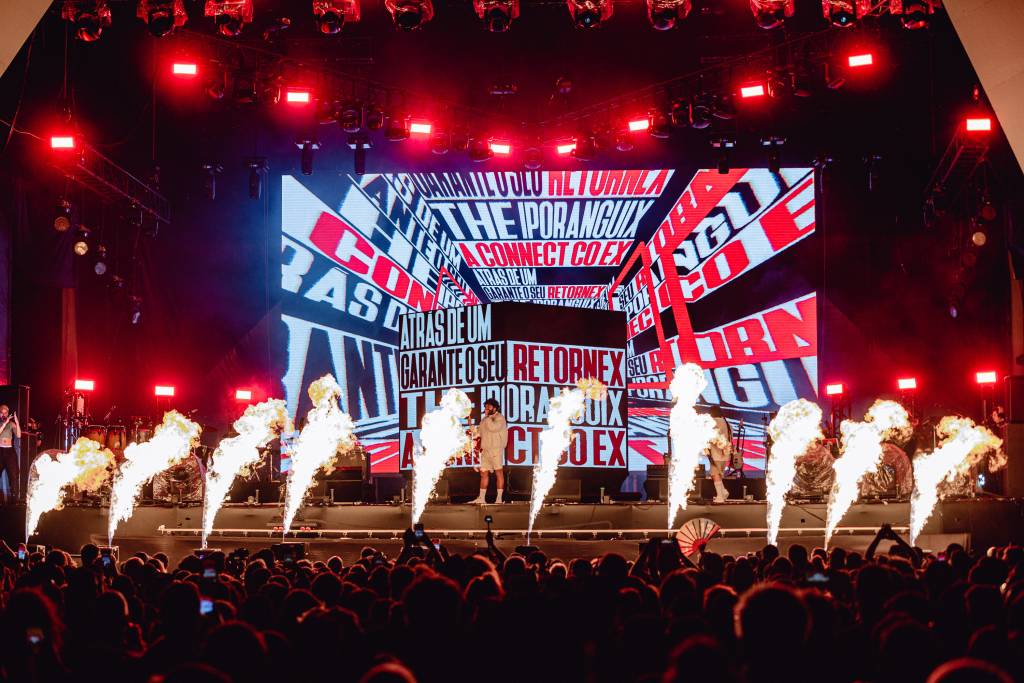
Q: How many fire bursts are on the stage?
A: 10